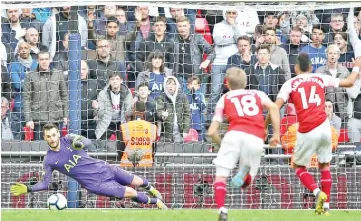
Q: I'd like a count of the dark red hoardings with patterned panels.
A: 1